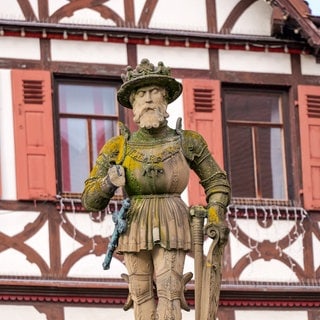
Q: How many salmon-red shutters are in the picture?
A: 3